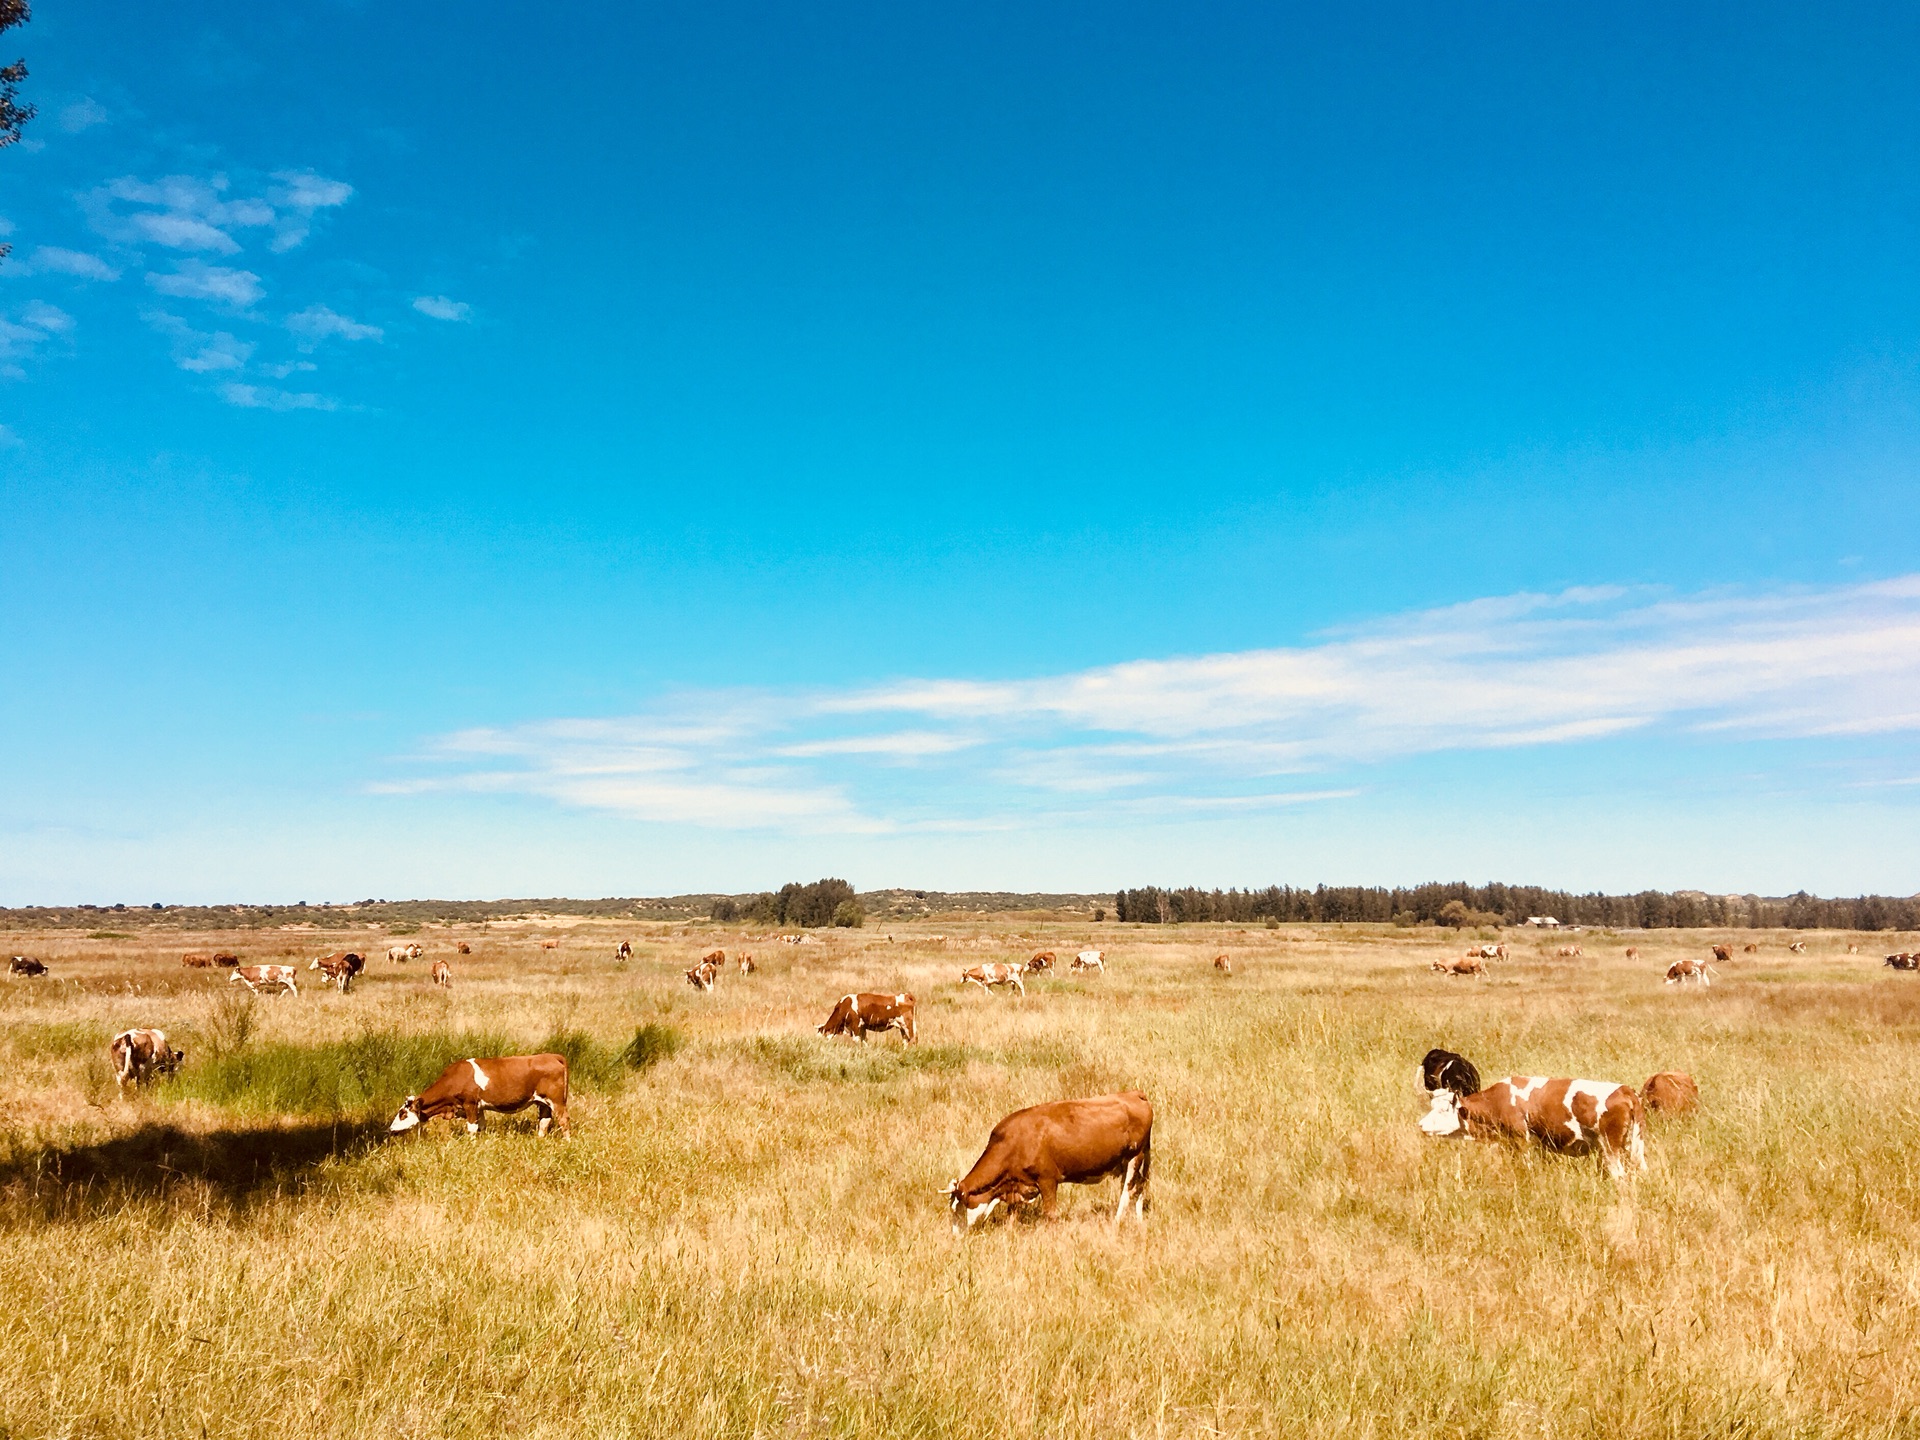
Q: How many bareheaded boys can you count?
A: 0